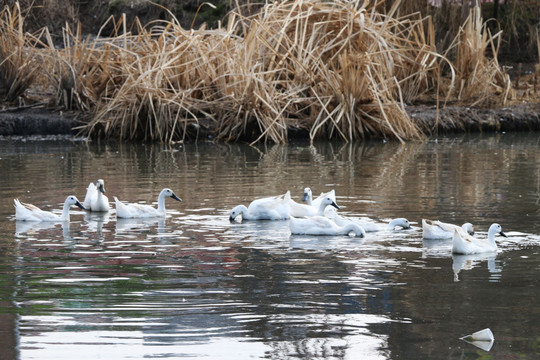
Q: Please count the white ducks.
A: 10